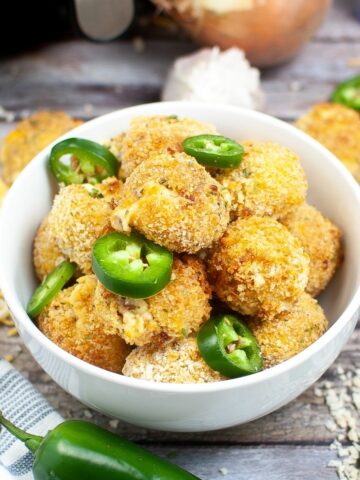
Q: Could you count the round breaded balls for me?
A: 13